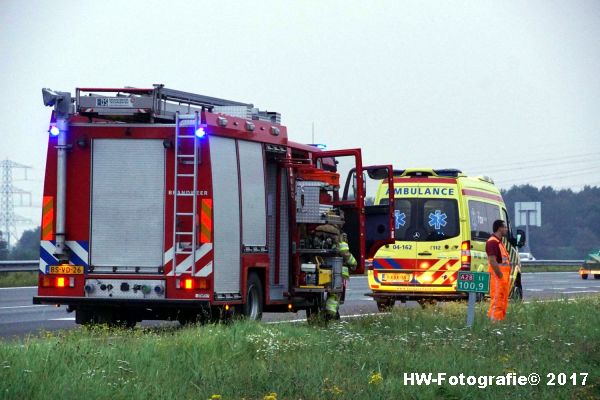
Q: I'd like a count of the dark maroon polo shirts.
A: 1